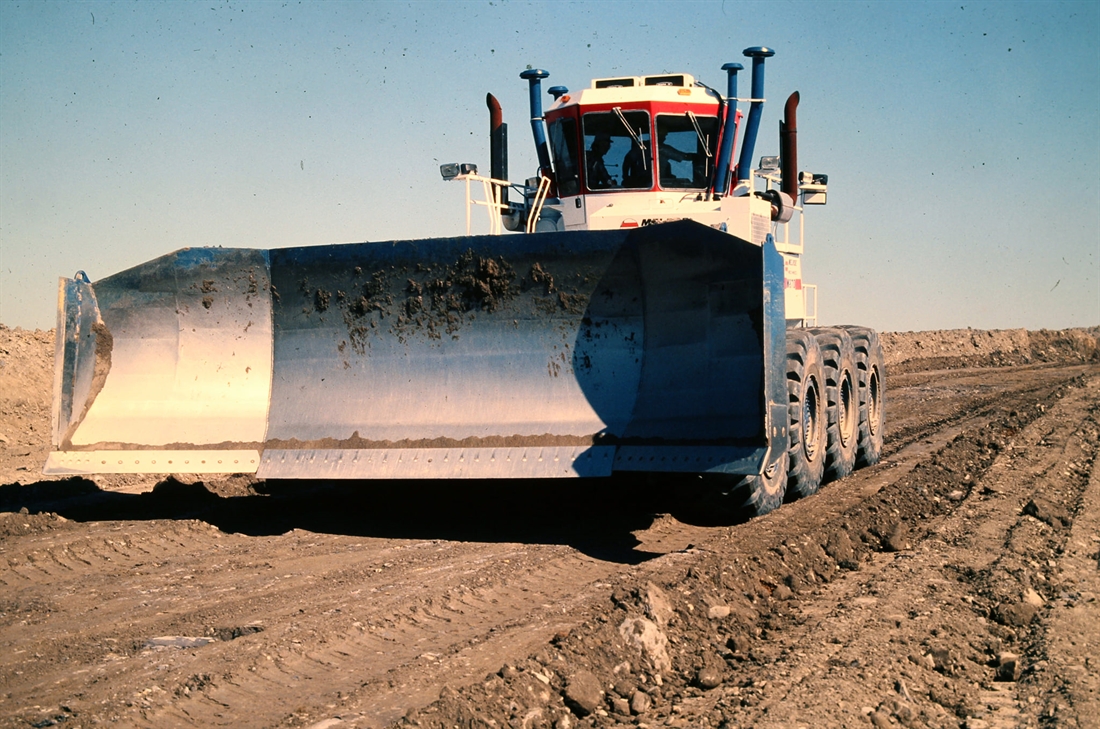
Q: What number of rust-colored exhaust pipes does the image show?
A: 2